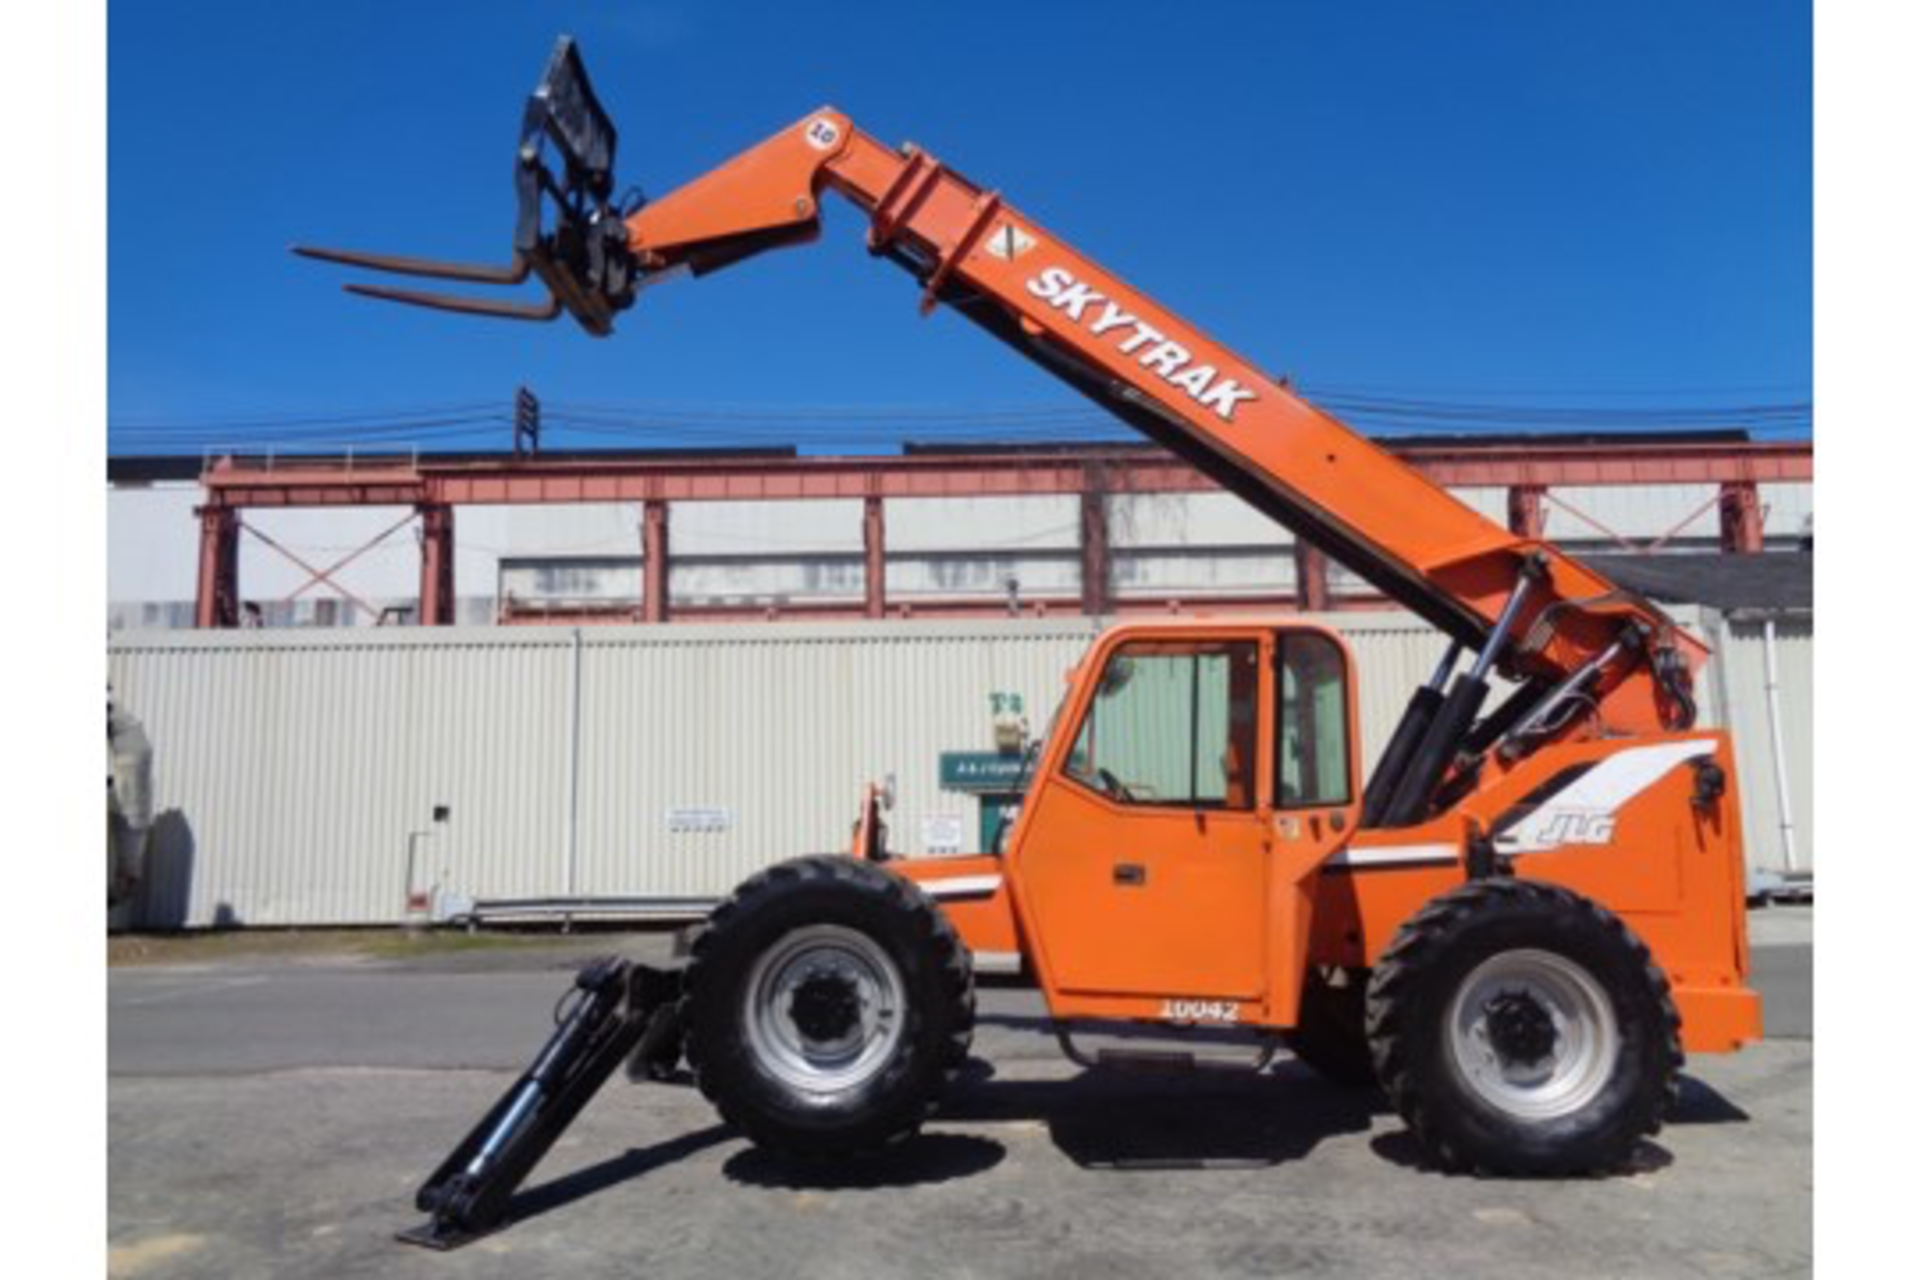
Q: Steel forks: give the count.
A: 2